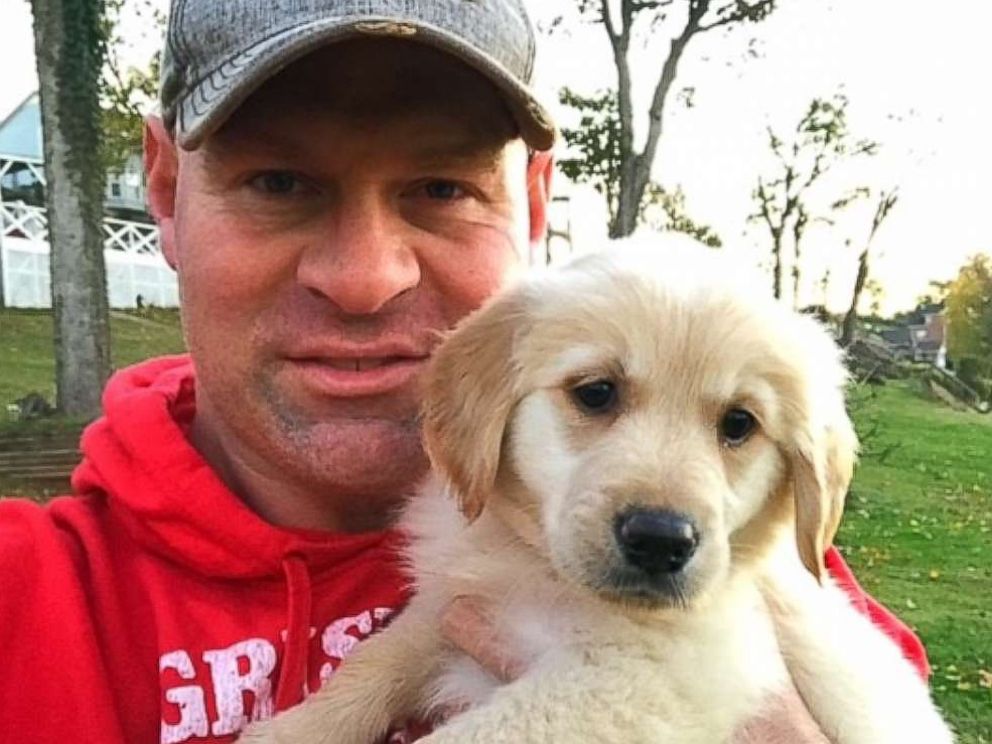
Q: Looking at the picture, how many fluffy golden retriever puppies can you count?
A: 1